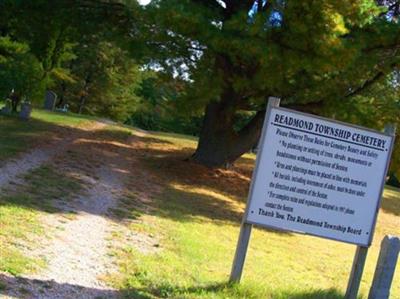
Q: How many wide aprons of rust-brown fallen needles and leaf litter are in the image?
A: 1